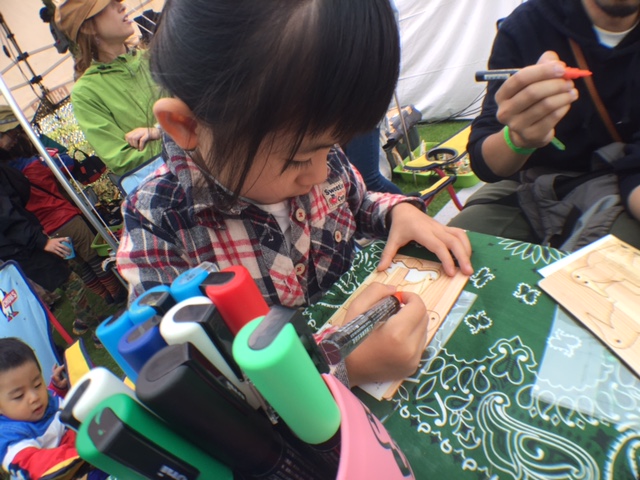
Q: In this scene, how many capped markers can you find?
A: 10